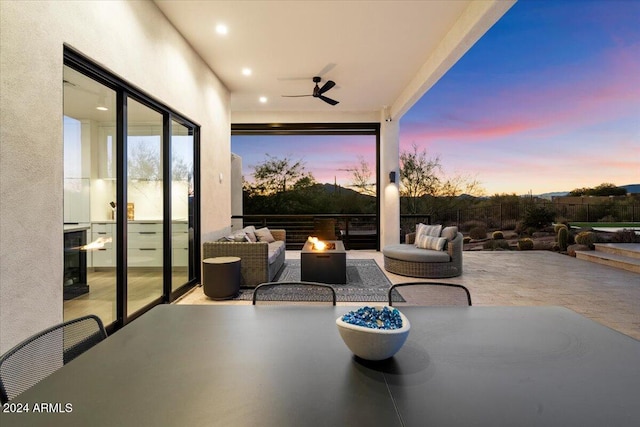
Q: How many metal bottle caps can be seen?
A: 0